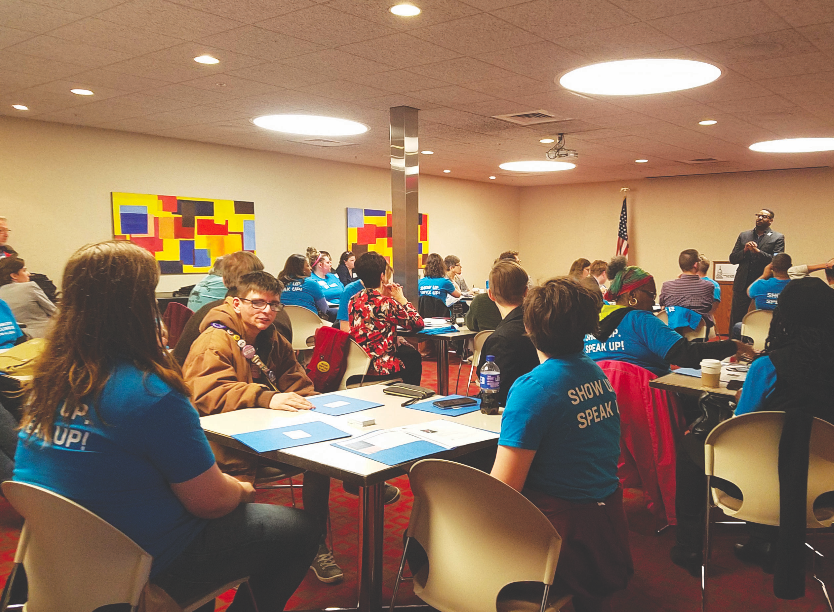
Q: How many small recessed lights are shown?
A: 10